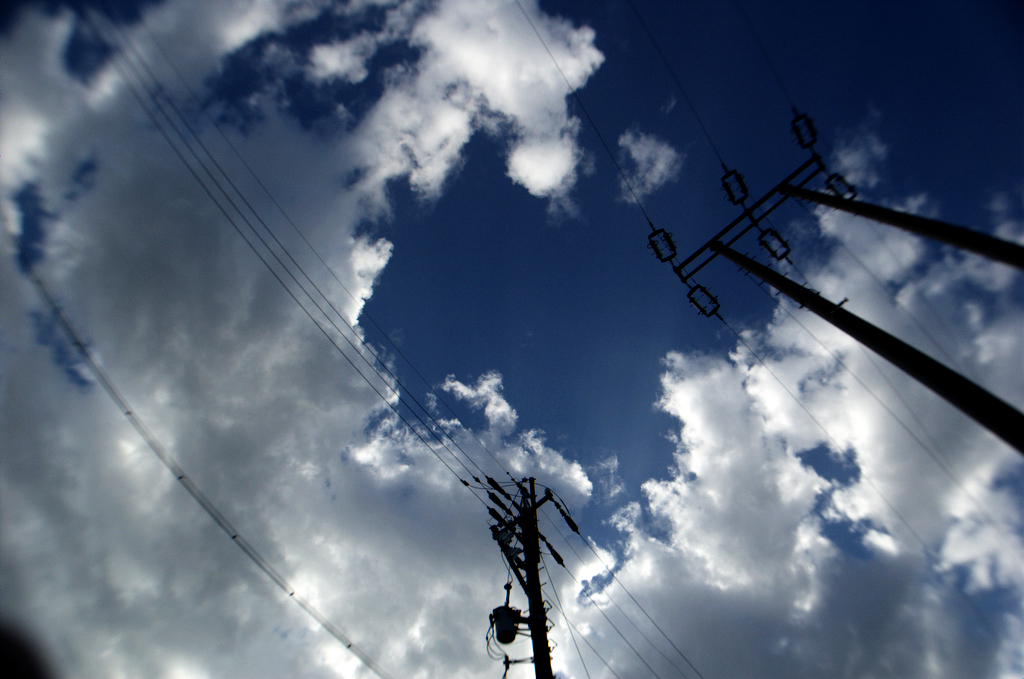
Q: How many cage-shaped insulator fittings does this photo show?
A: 6